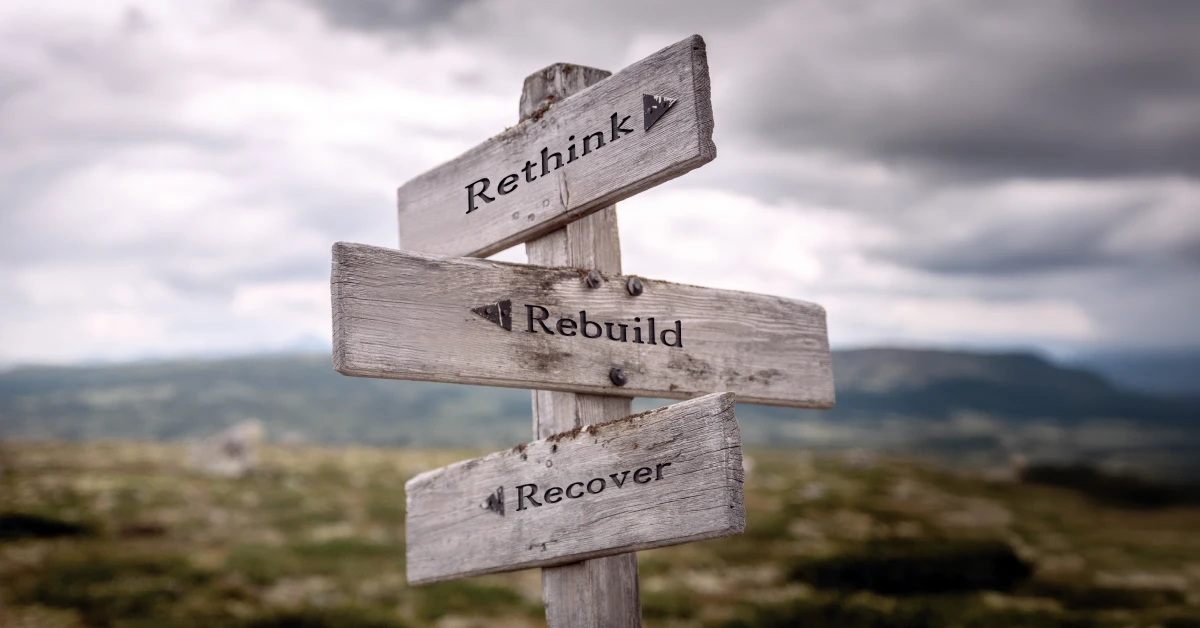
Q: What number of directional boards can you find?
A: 3